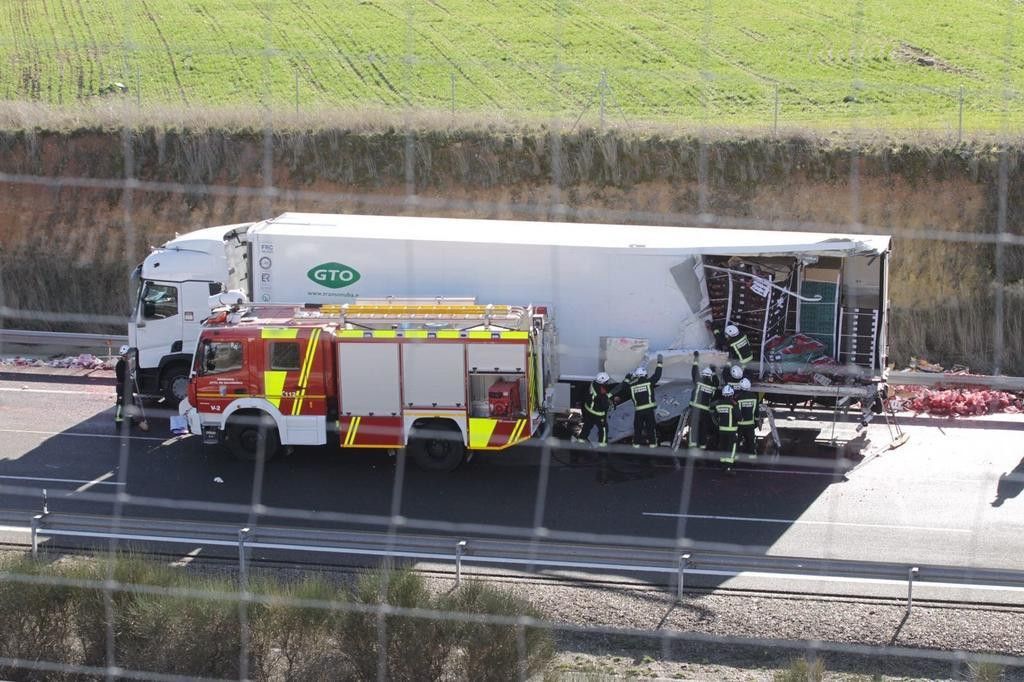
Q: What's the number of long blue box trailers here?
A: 0